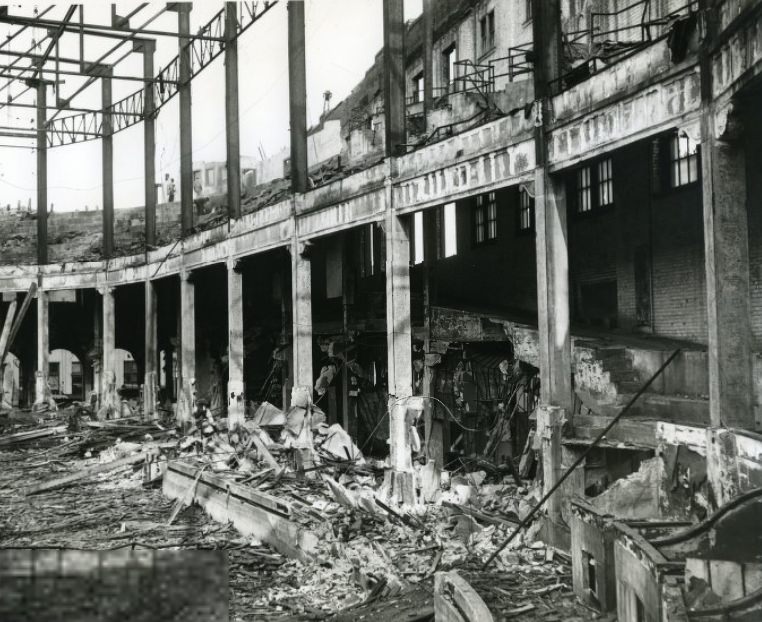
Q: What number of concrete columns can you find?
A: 9